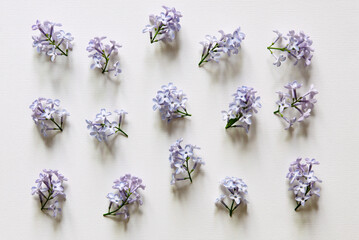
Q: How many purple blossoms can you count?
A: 15